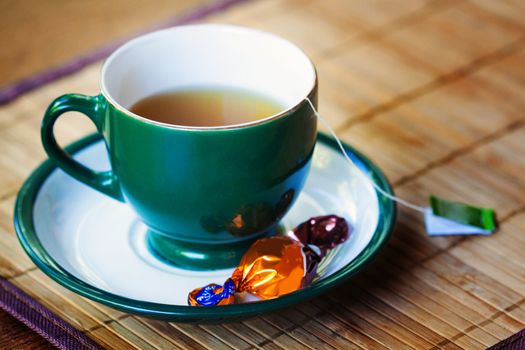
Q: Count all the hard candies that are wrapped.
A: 2